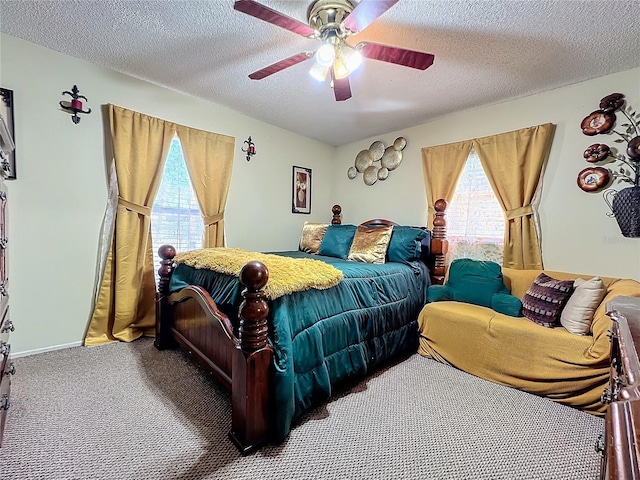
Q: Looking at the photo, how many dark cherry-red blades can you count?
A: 5